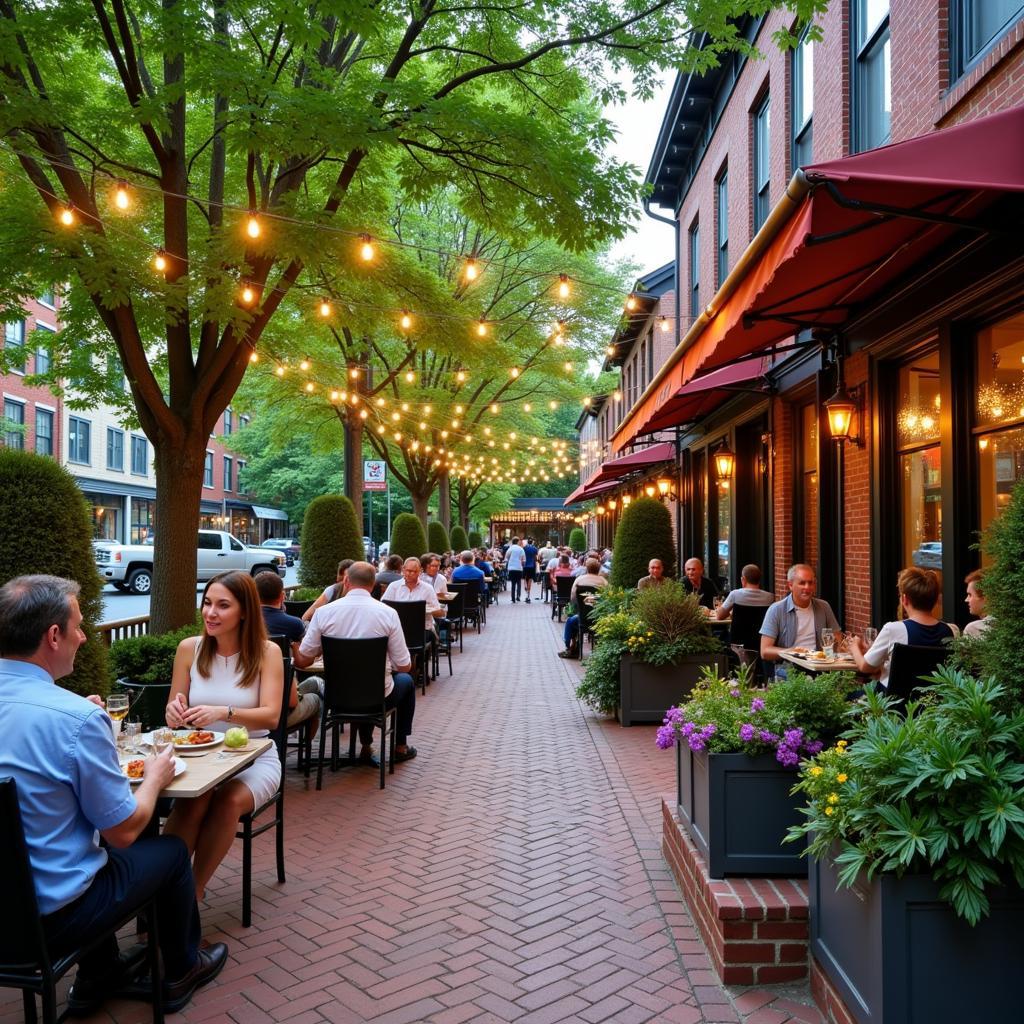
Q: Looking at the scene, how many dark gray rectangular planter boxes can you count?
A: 3